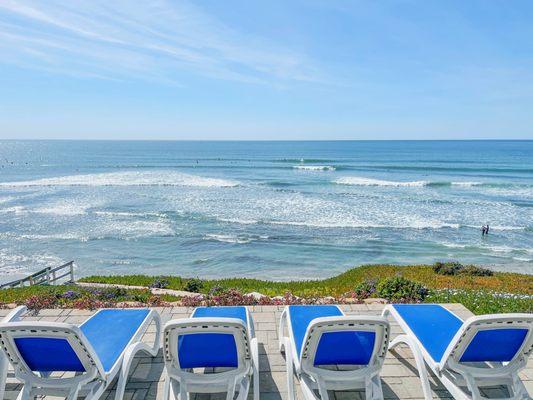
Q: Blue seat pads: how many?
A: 4